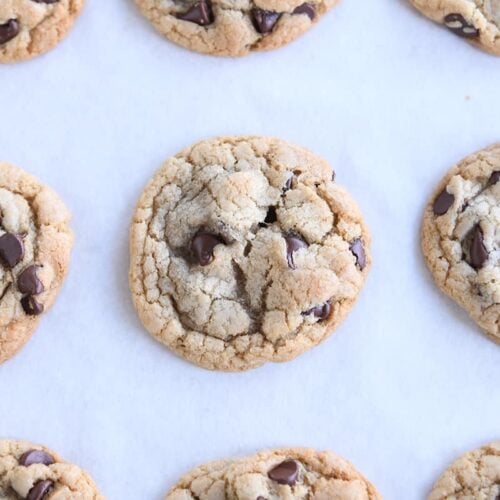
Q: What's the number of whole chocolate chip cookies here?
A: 1